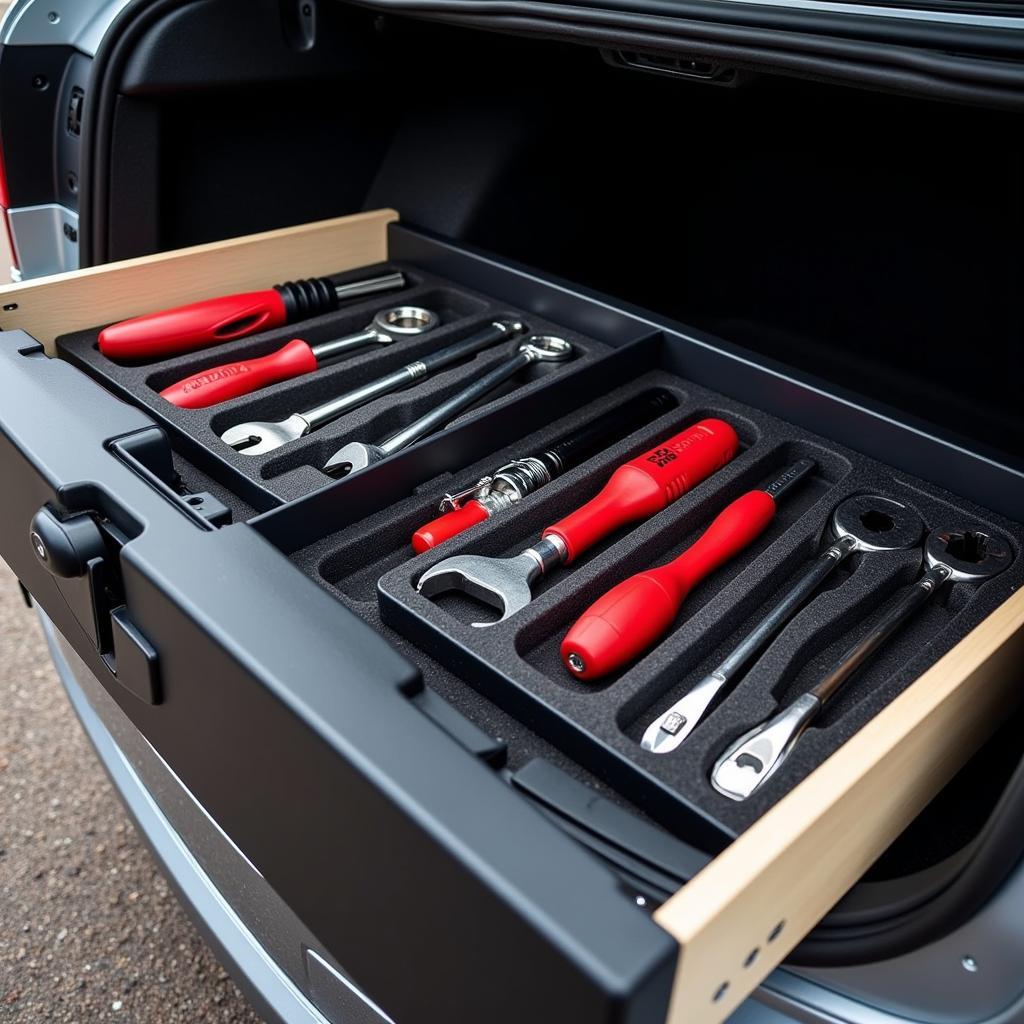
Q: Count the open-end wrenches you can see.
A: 3